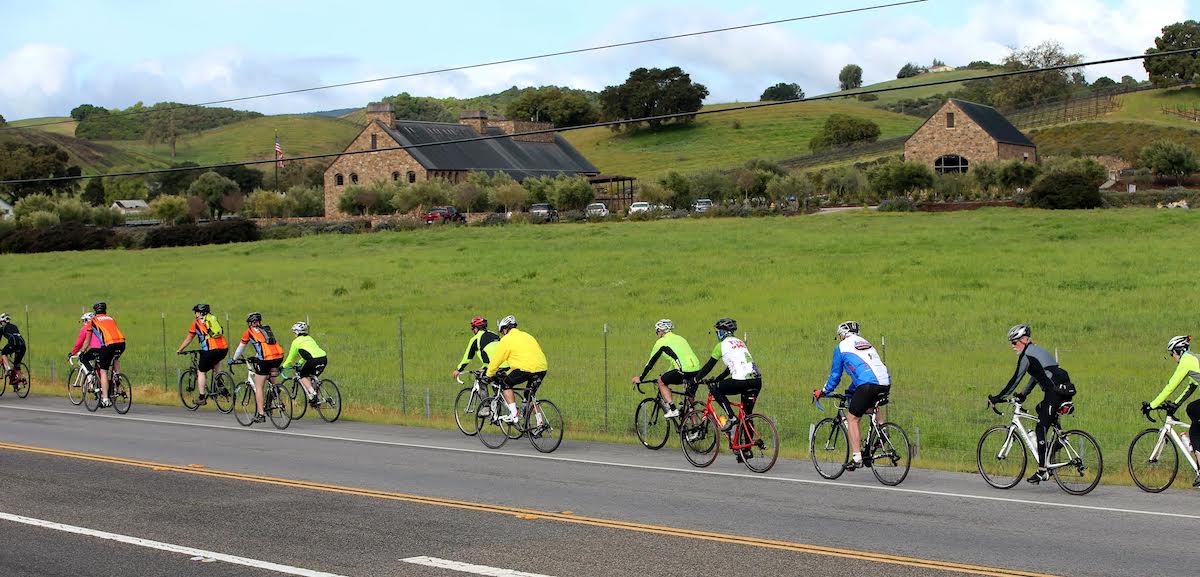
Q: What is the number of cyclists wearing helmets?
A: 13